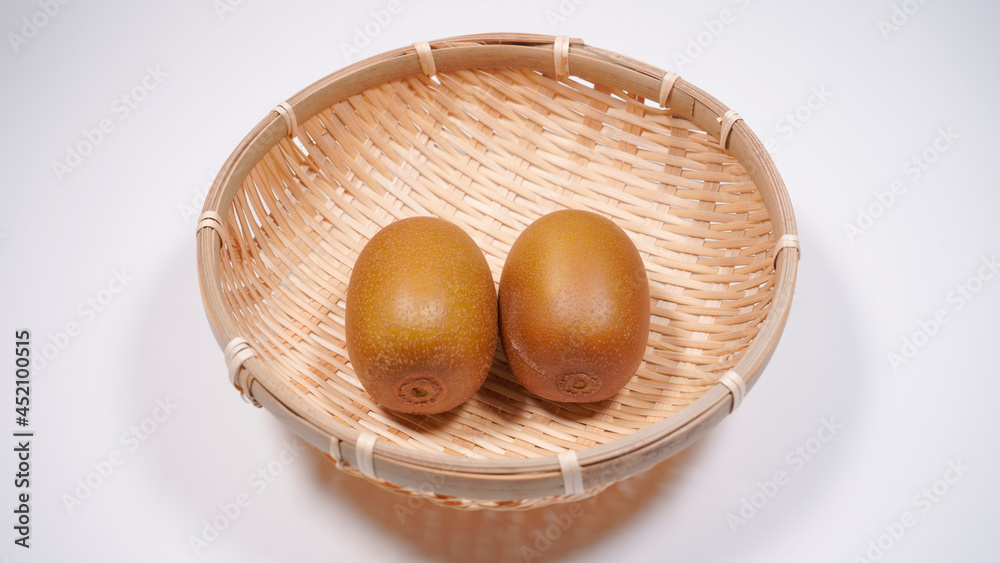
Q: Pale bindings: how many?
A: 11